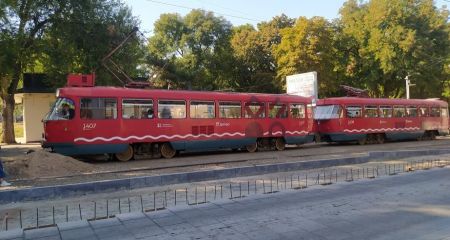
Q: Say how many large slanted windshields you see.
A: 2